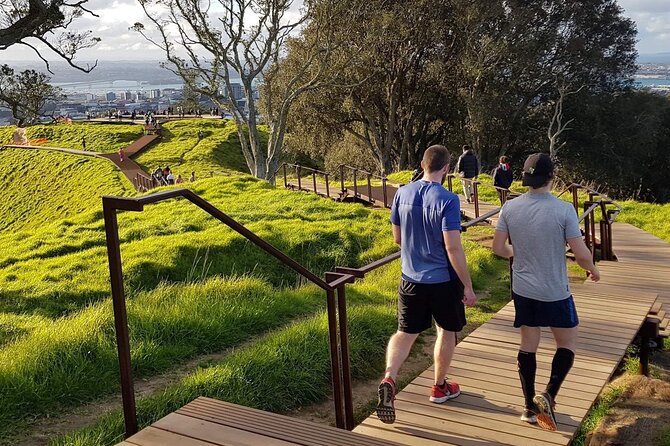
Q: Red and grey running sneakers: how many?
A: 2